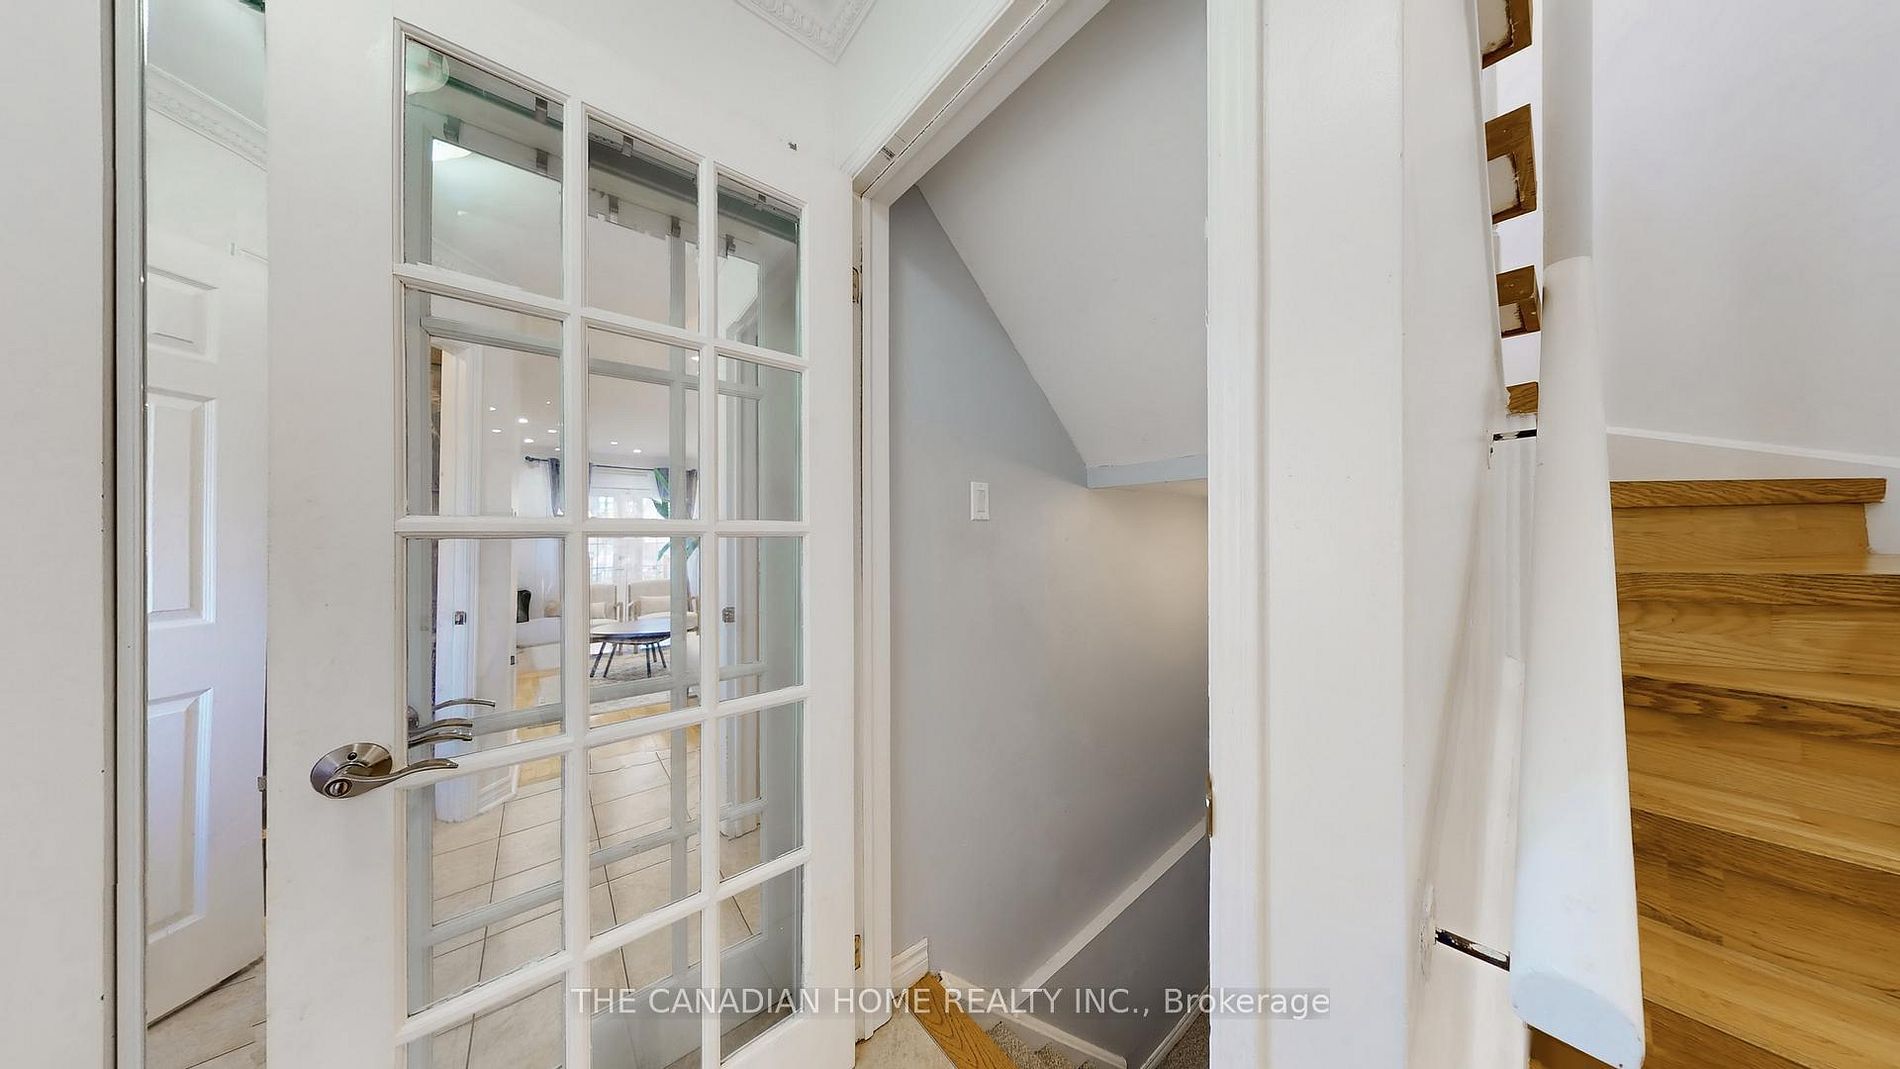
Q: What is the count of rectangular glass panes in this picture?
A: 15